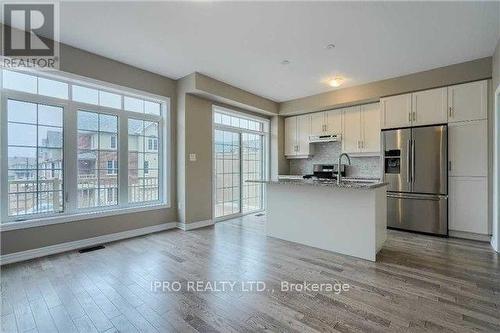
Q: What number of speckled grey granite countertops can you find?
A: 1